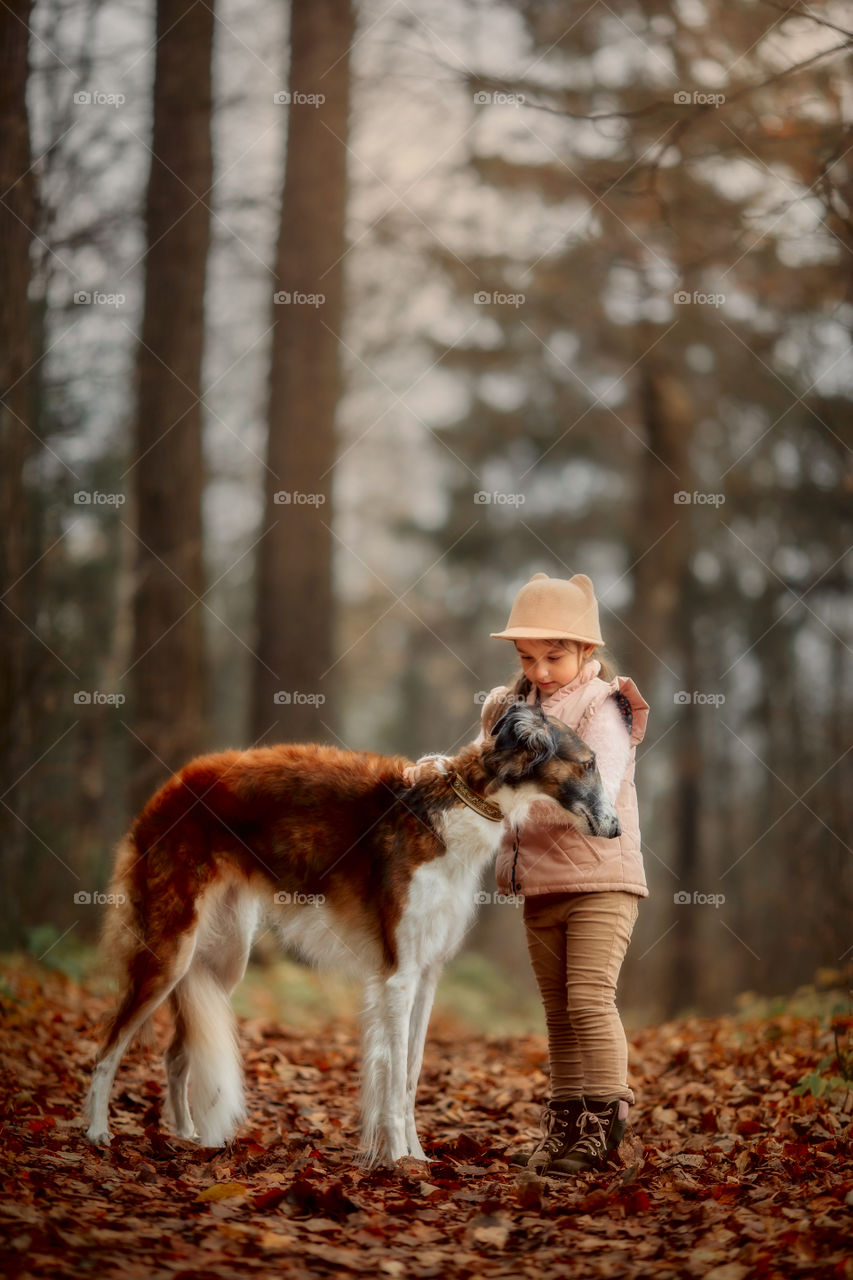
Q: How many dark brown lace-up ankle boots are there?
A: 2